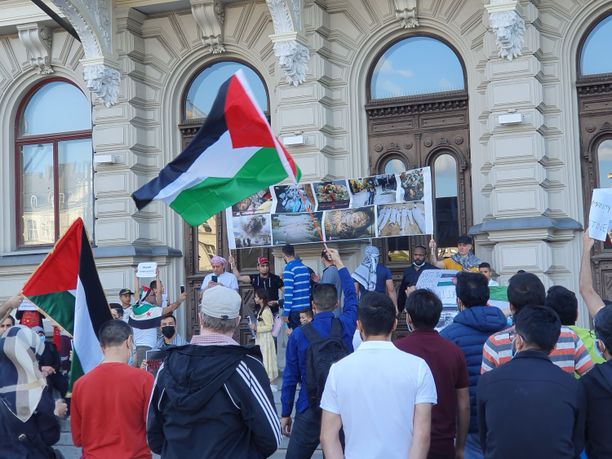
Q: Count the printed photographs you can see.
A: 9